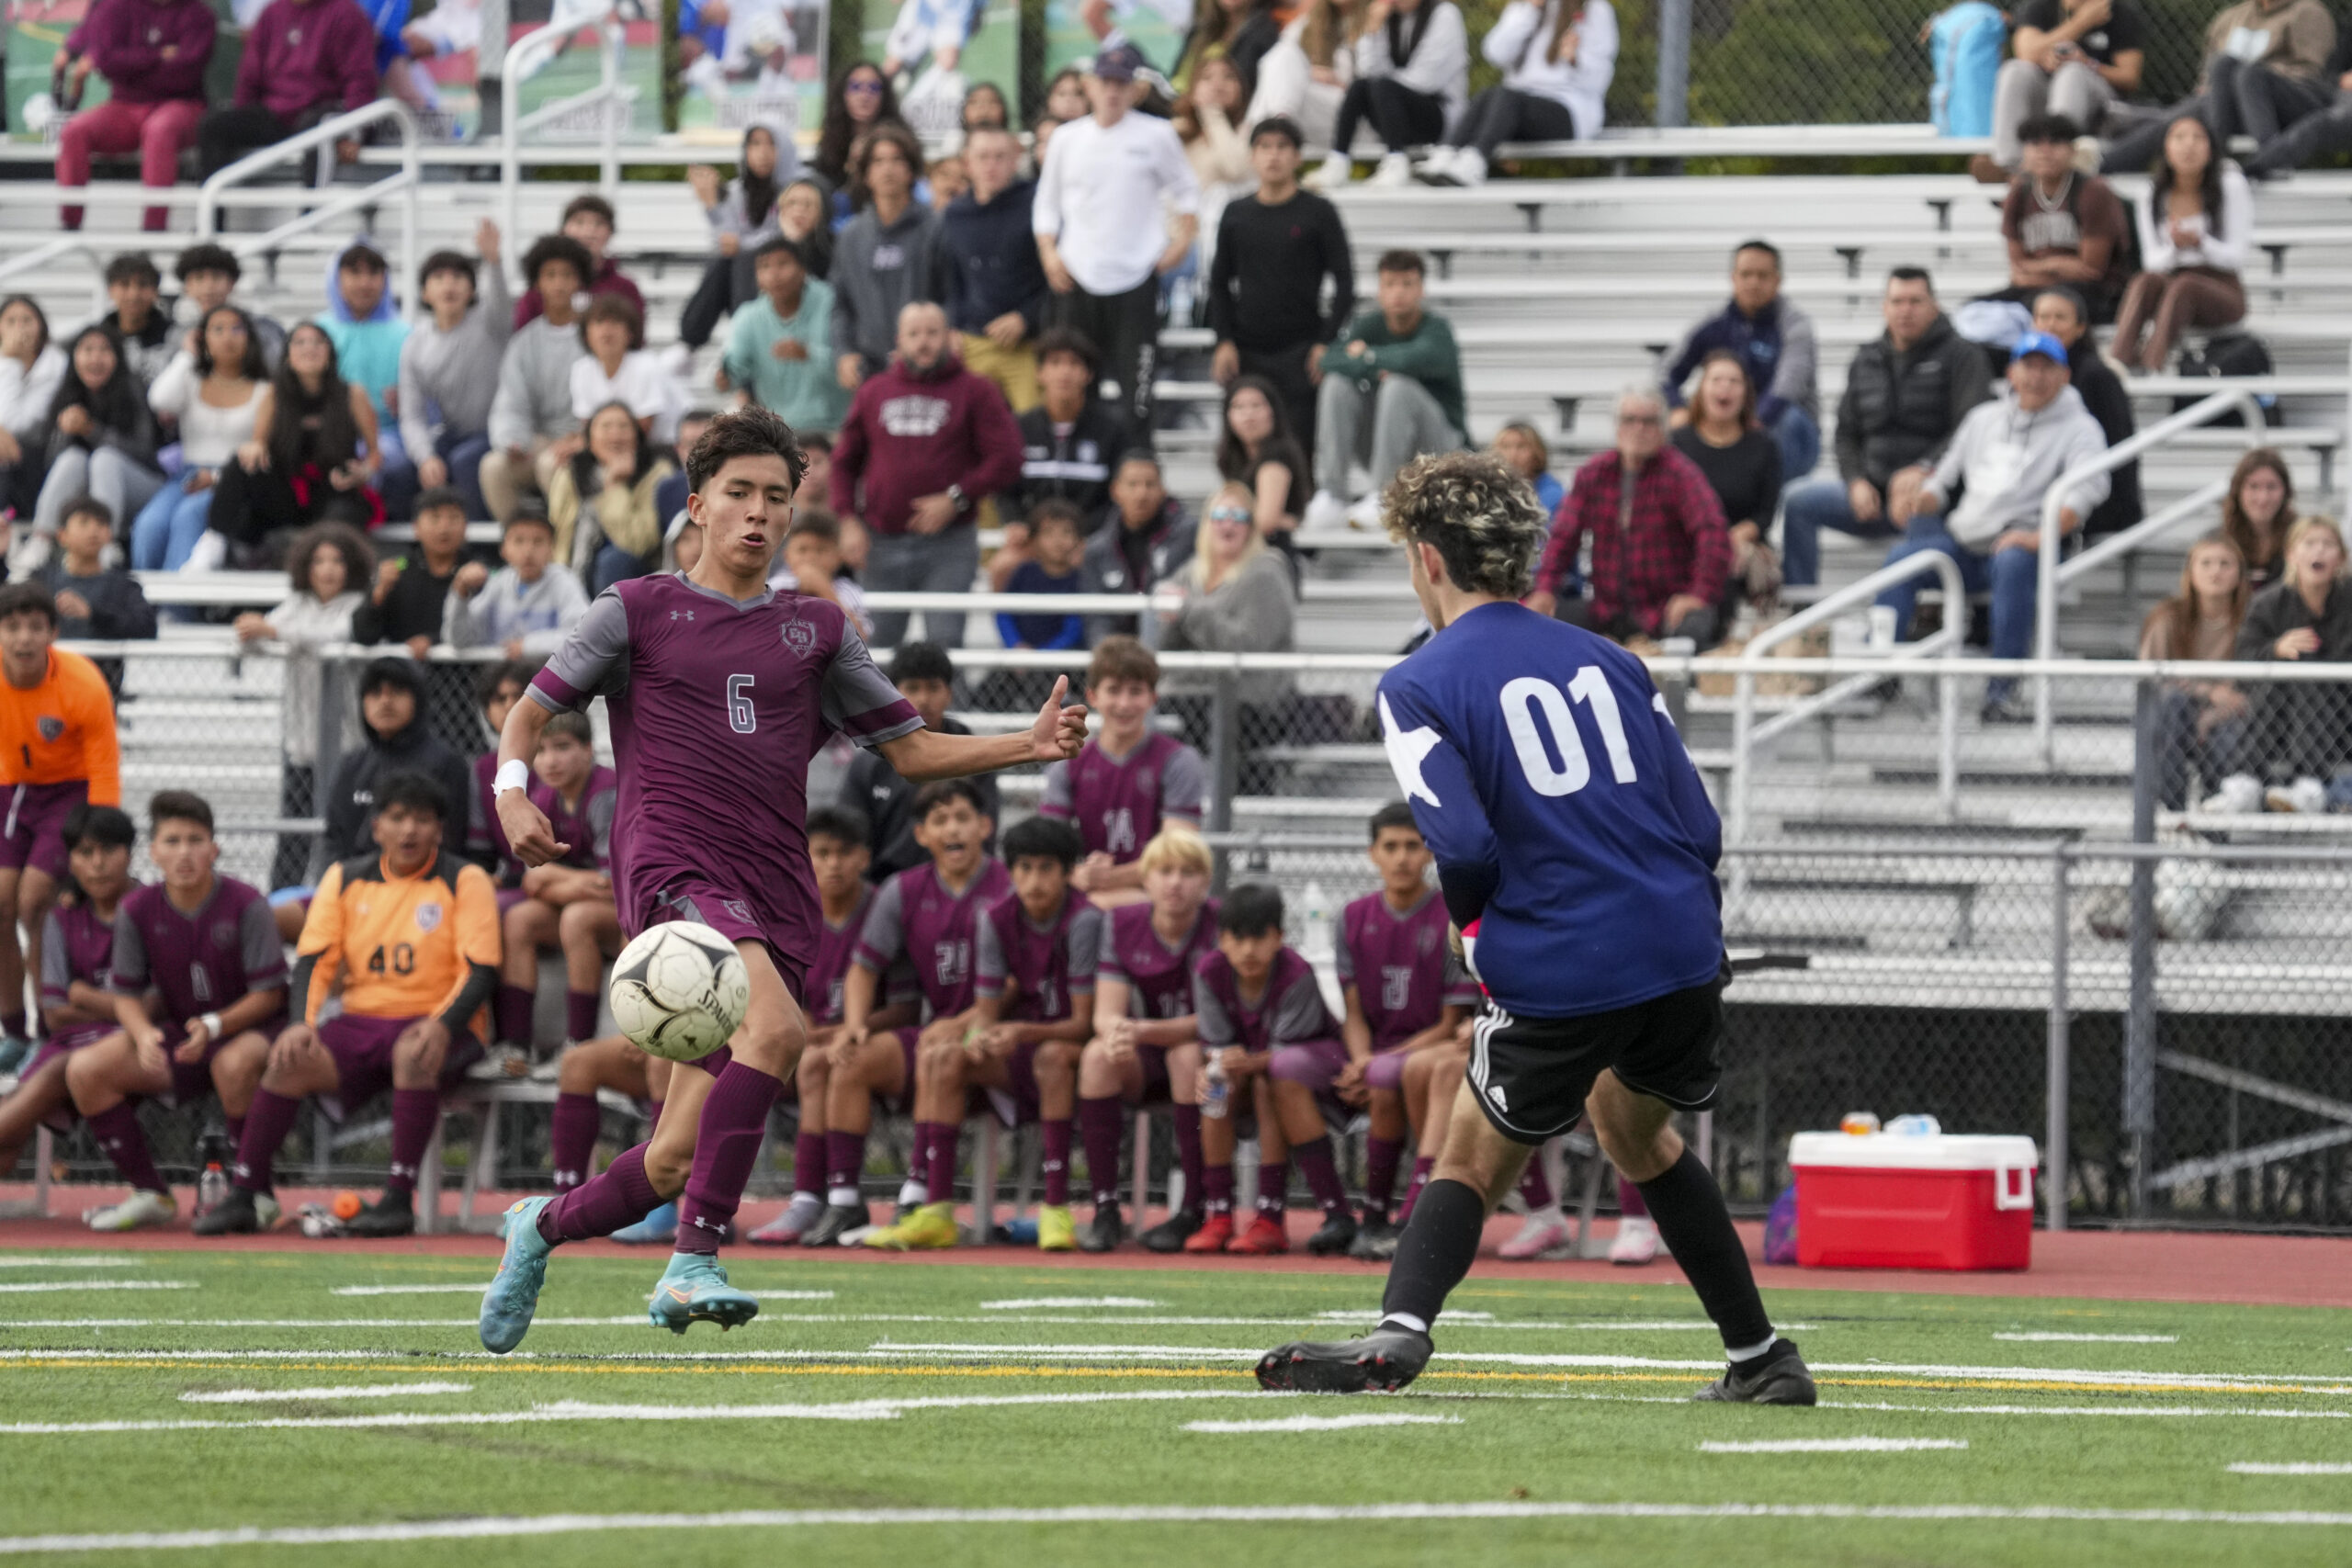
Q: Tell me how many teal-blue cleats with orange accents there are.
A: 2